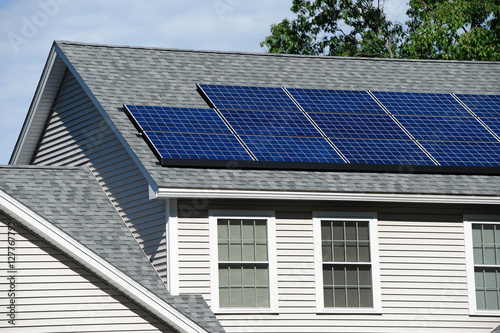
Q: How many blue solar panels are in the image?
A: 13